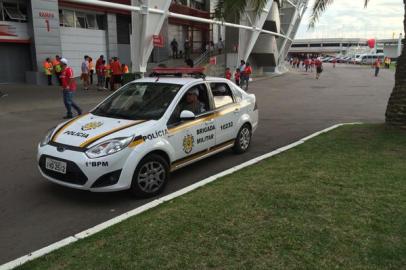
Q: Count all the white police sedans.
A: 1